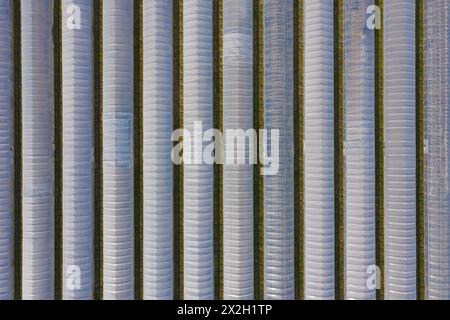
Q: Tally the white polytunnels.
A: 12